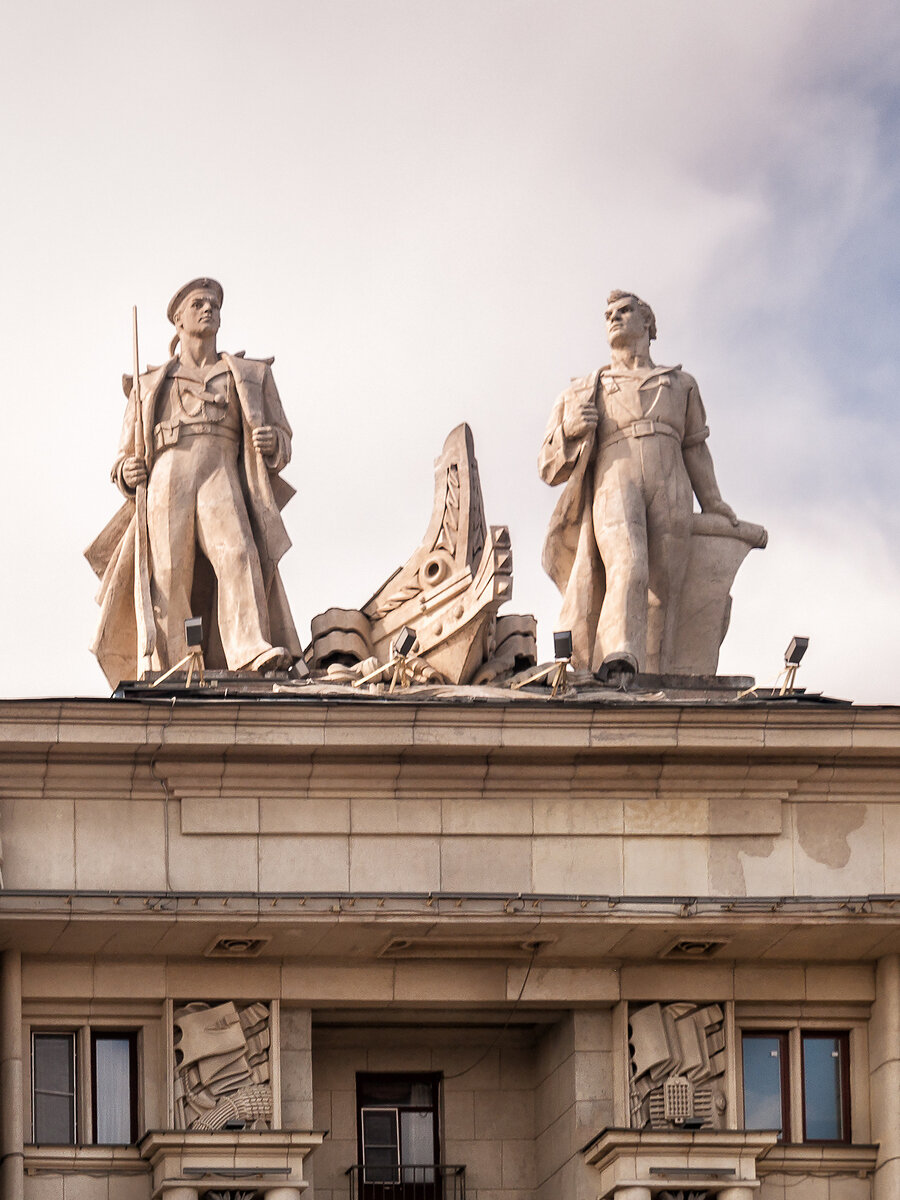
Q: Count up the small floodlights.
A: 4